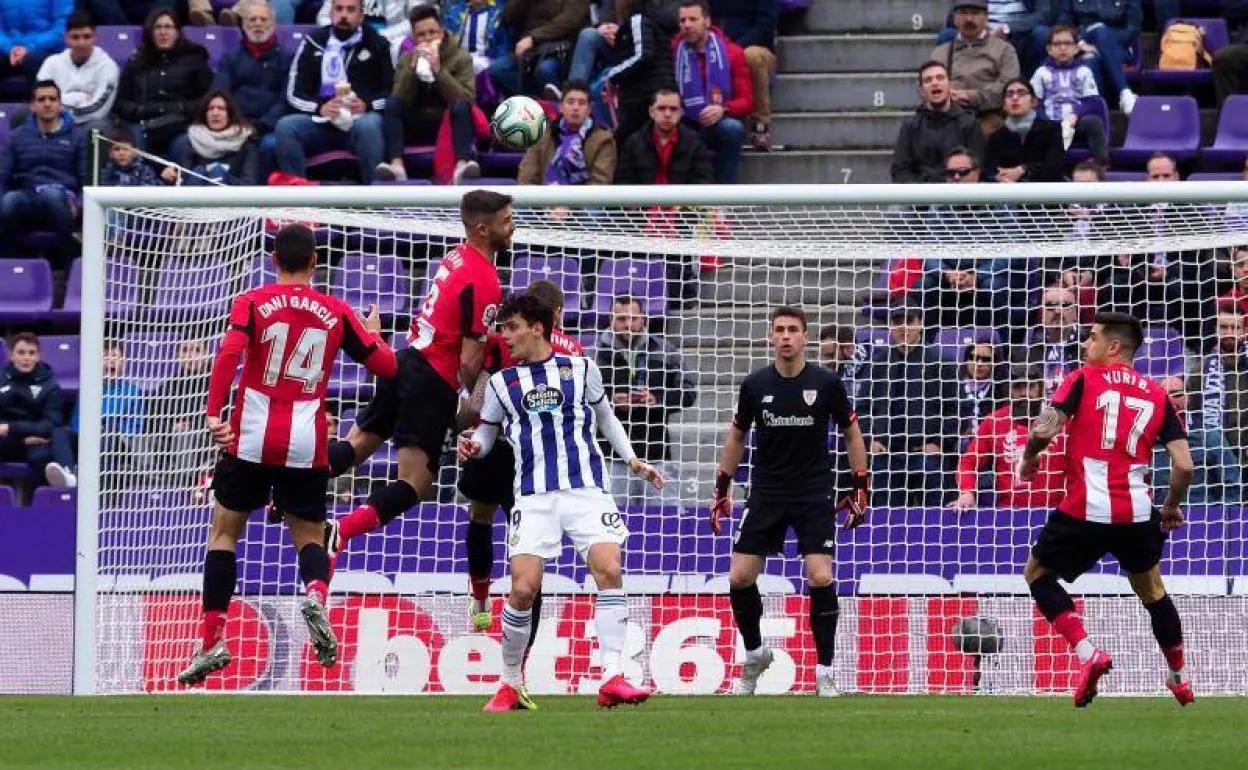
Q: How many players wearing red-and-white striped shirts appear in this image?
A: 4